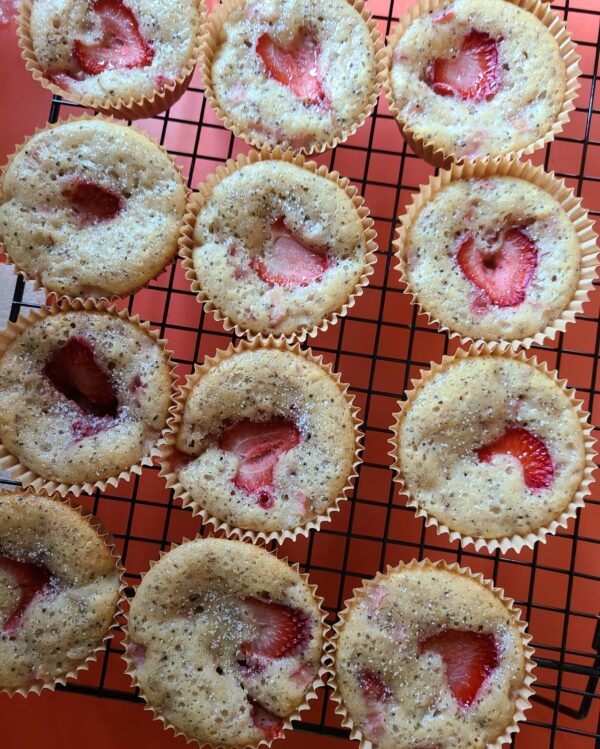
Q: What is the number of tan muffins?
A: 12